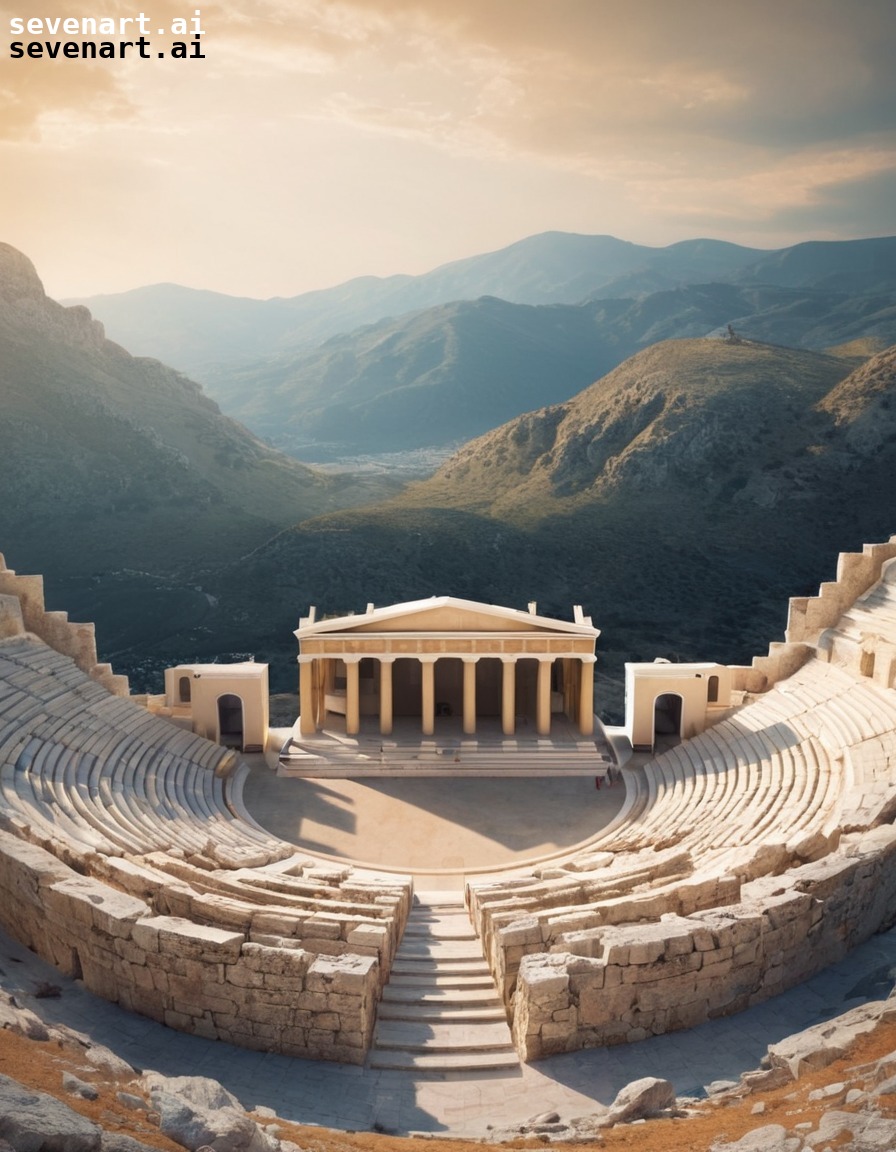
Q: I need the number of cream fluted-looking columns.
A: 8